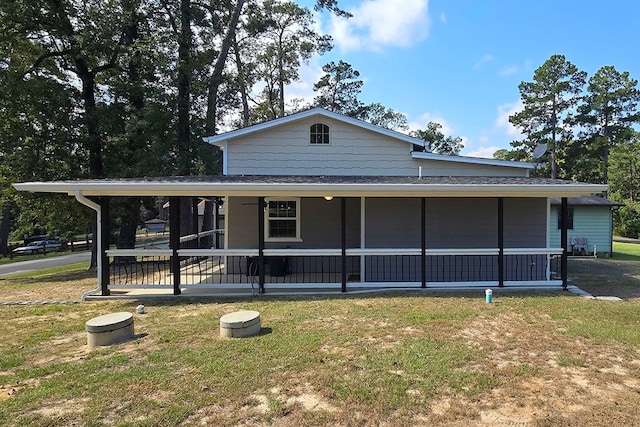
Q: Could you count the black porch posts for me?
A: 7